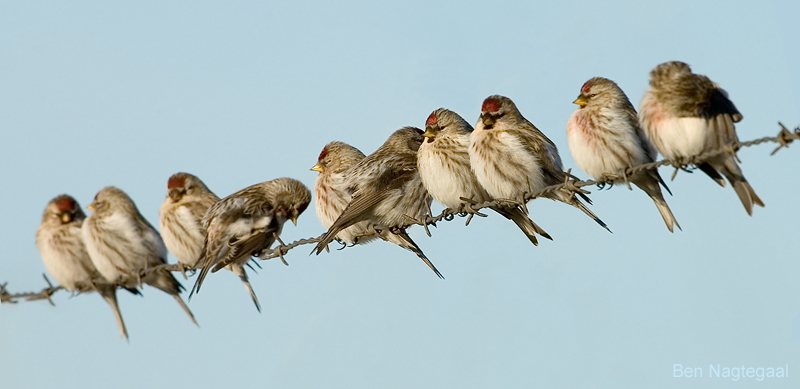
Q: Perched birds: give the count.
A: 10